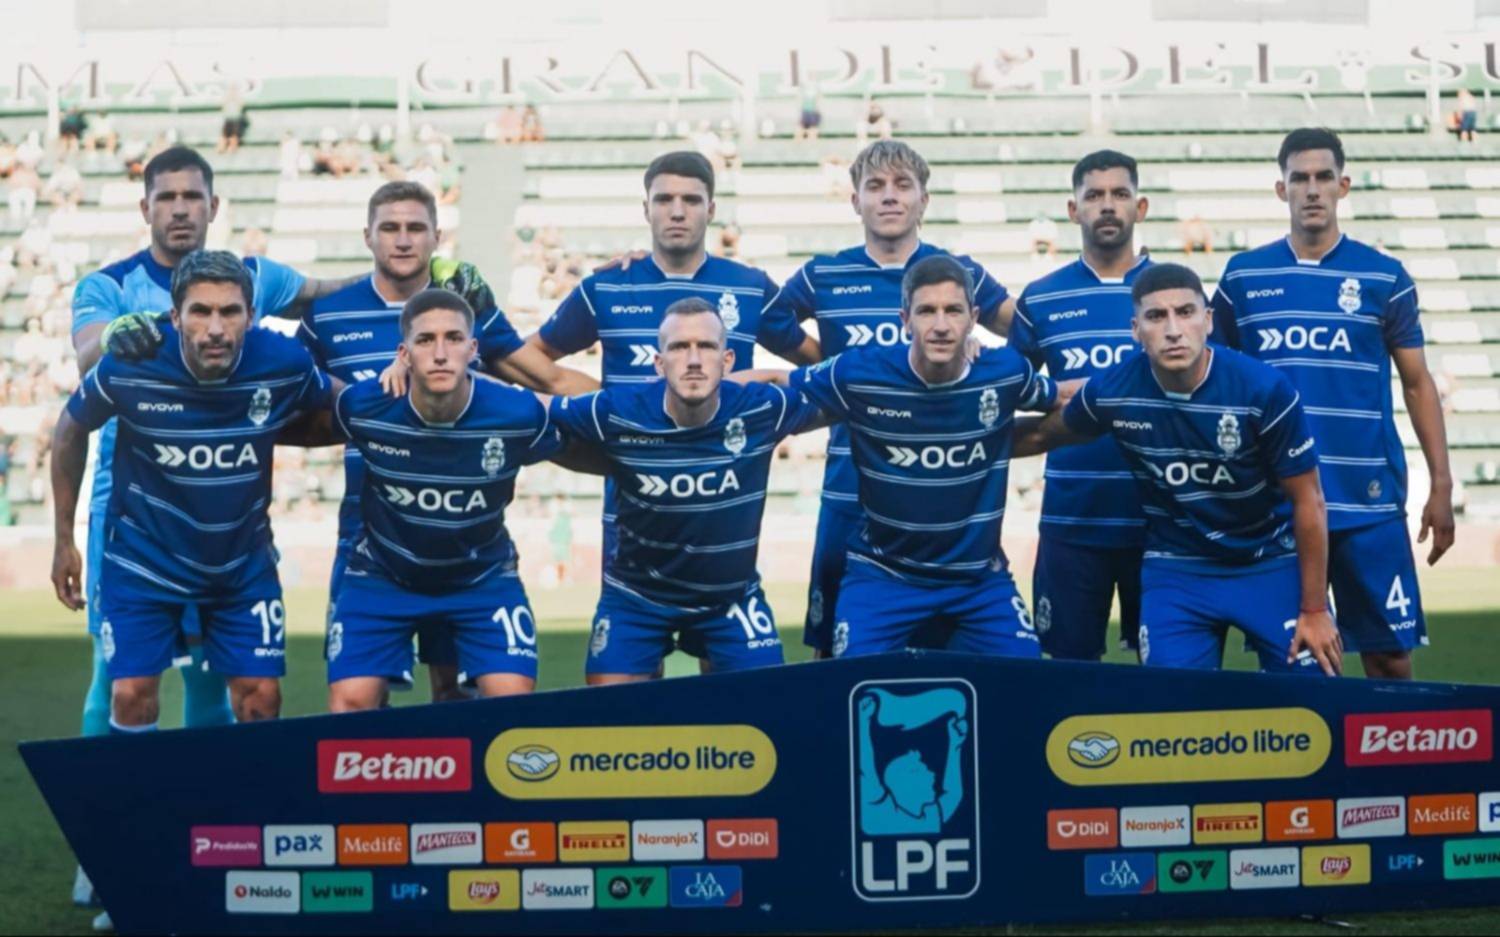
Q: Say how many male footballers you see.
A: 11